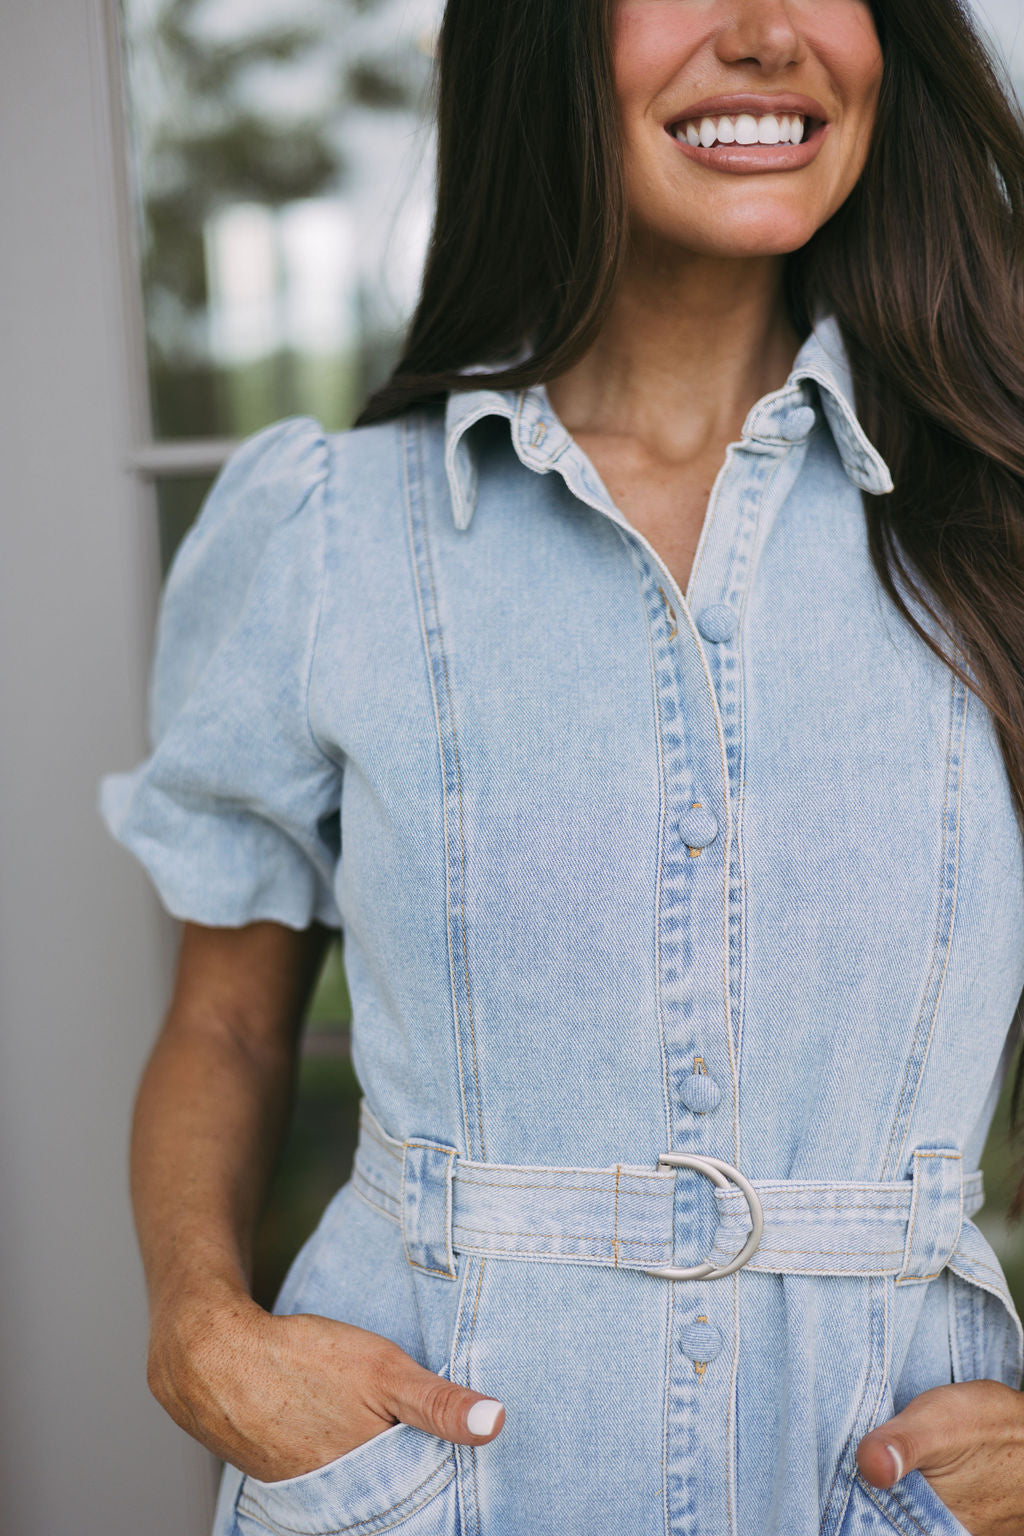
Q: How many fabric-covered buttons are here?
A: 5